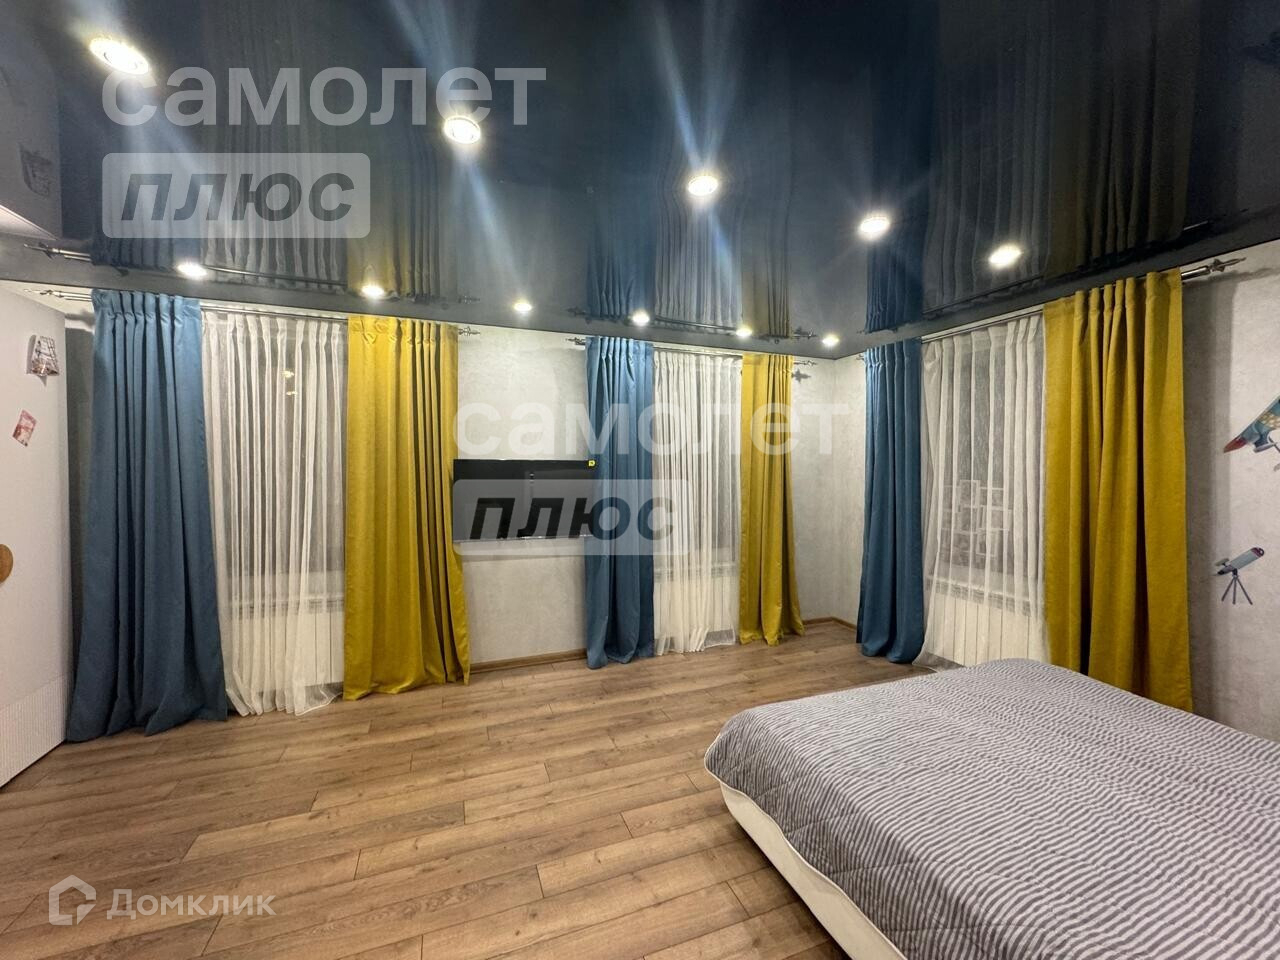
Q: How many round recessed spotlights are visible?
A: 11